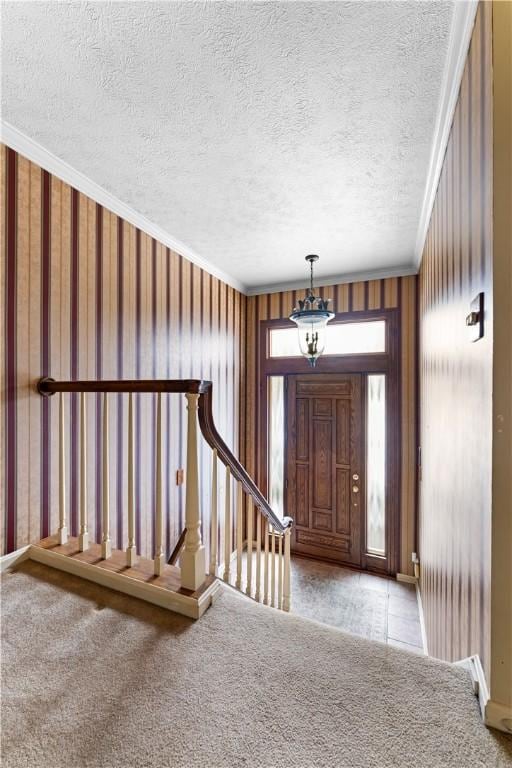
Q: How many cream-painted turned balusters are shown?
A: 13